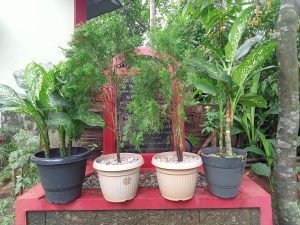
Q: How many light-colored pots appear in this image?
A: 2